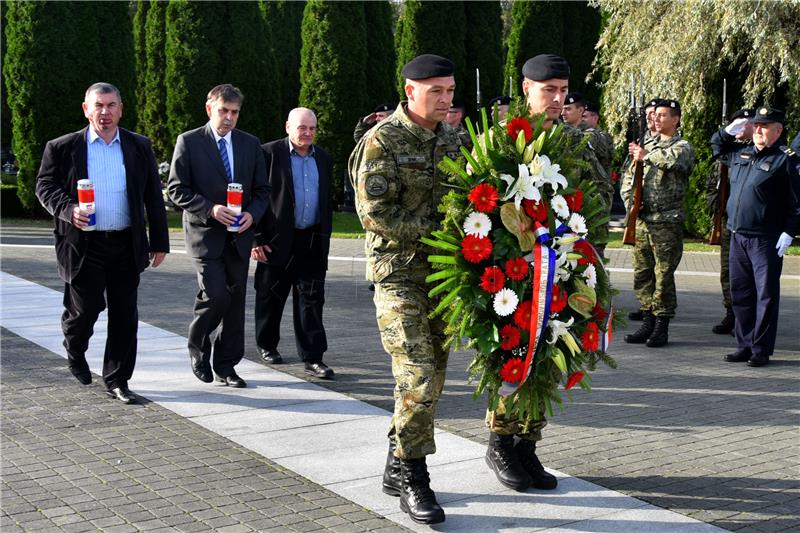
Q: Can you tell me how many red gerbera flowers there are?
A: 15